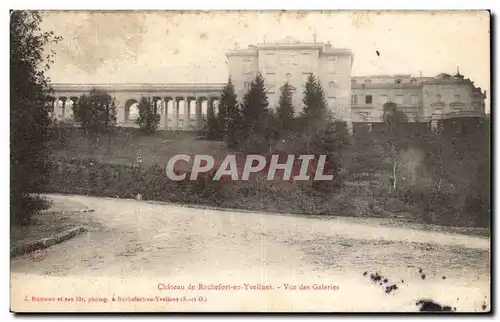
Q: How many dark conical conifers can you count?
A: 4